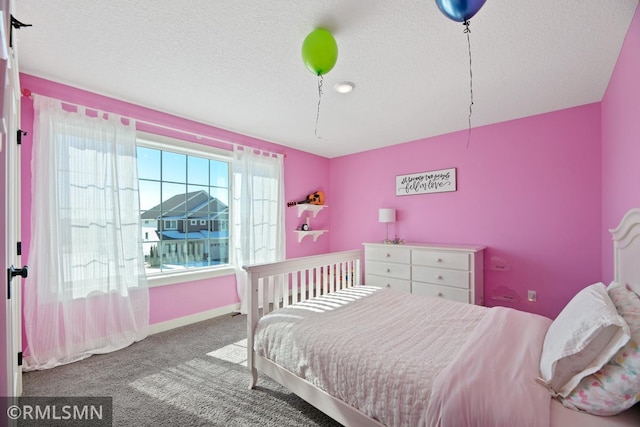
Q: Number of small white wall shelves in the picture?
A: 2